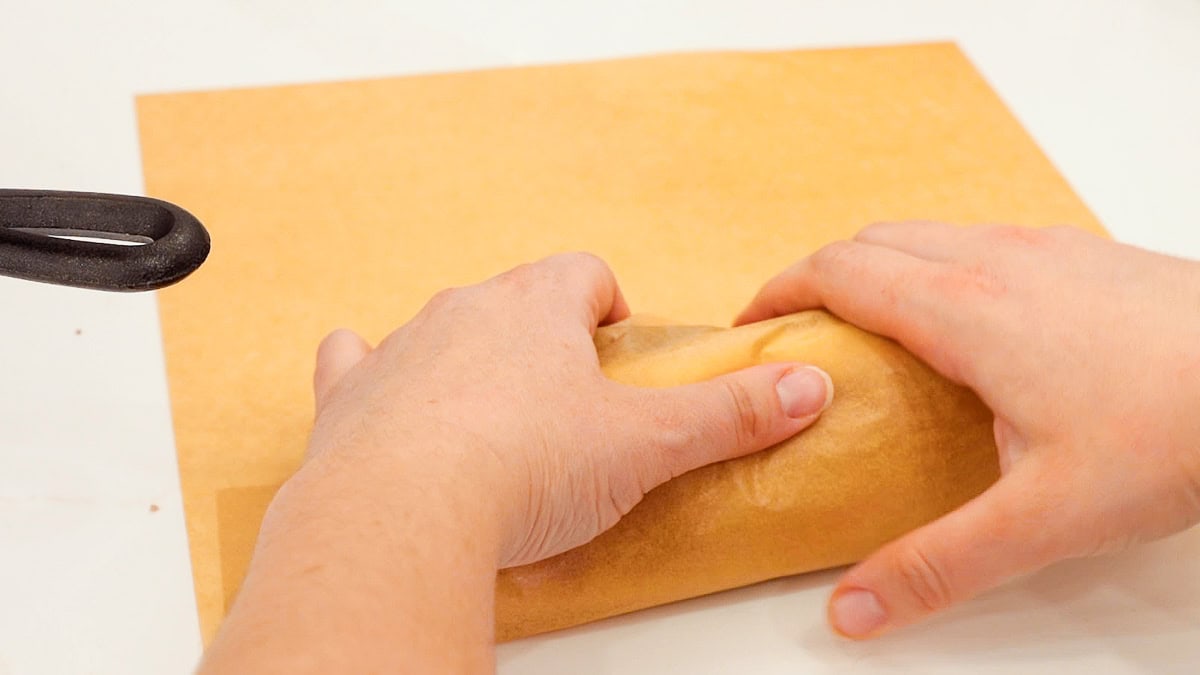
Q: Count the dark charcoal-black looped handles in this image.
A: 1